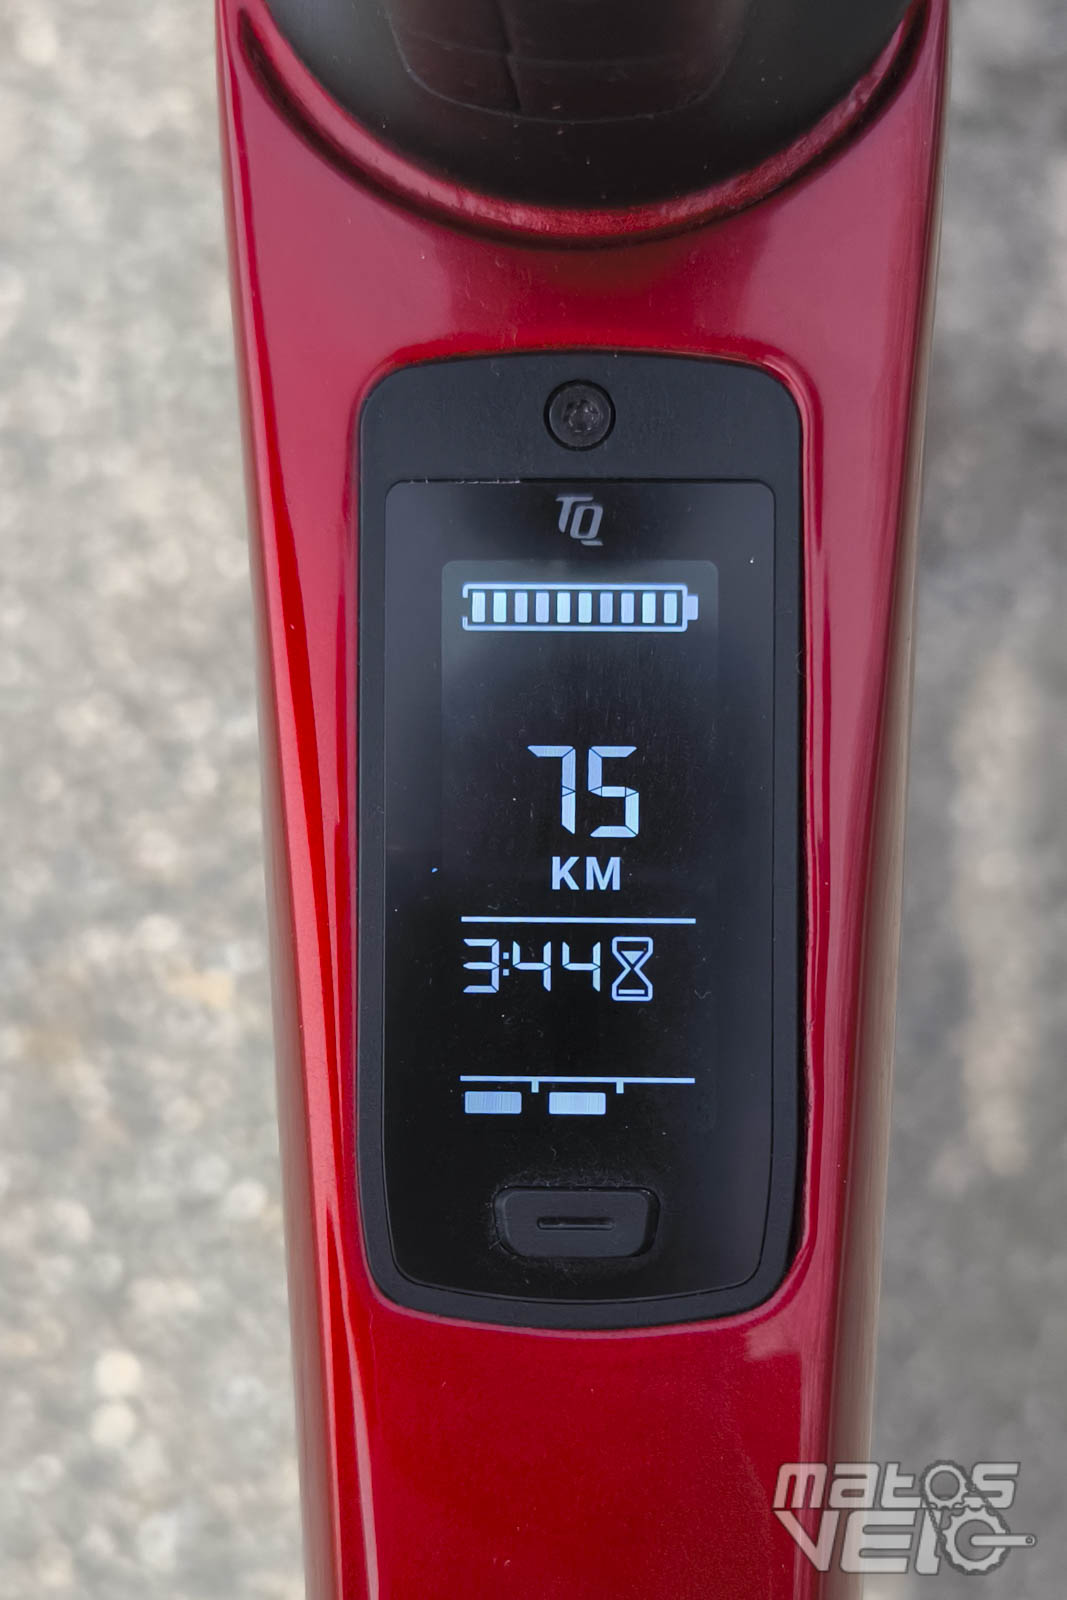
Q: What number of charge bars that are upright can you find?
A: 10